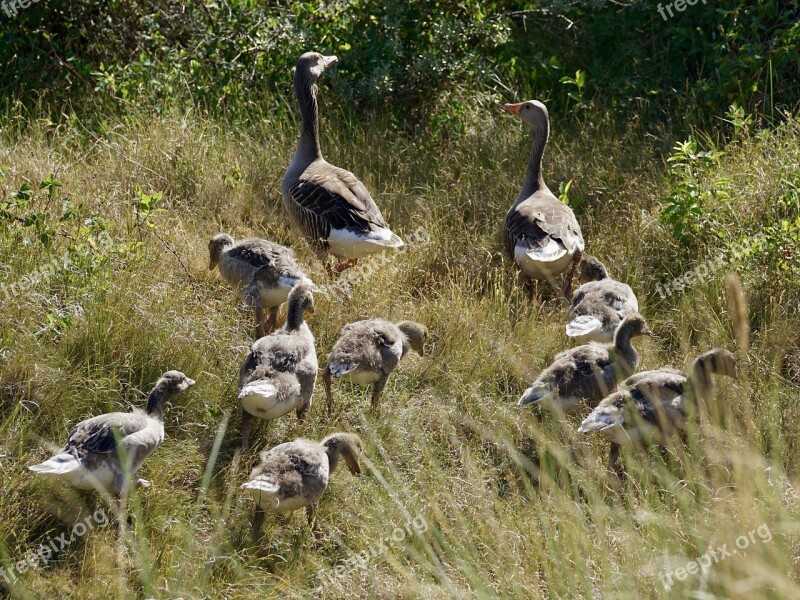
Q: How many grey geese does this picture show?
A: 10